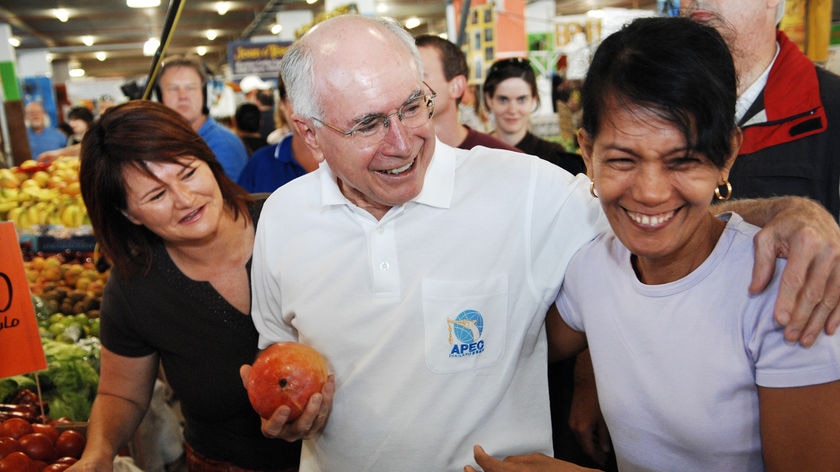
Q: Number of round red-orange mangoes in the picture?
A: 1